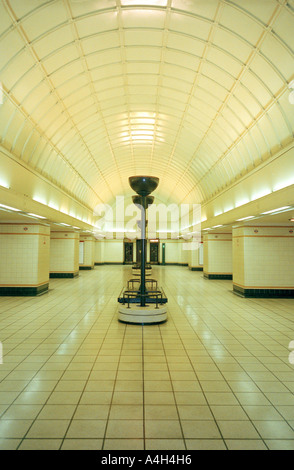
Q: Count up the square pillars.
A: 6